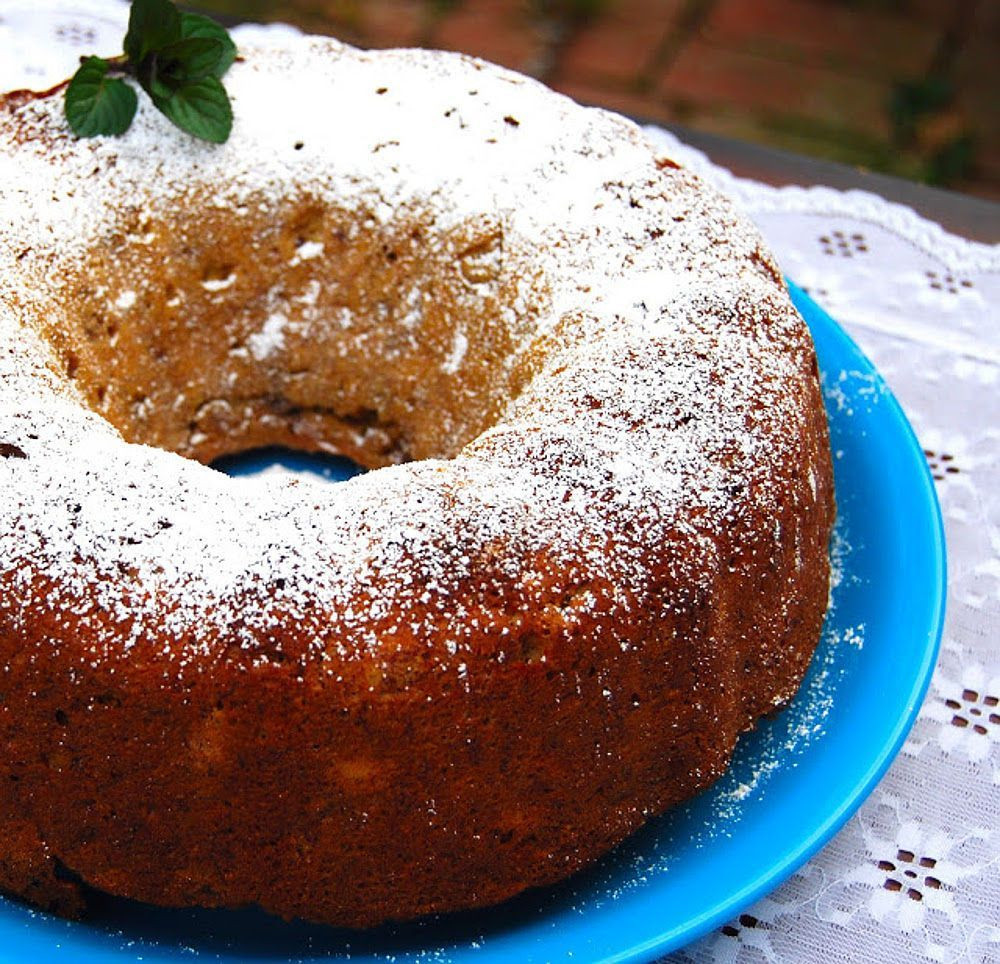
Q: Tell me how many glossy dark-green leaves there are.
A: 5